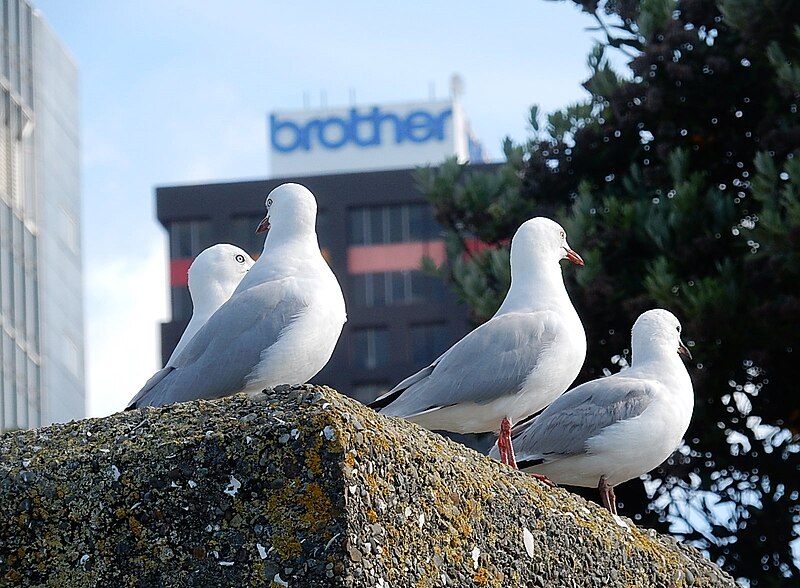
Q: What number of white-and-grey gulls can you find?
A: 4